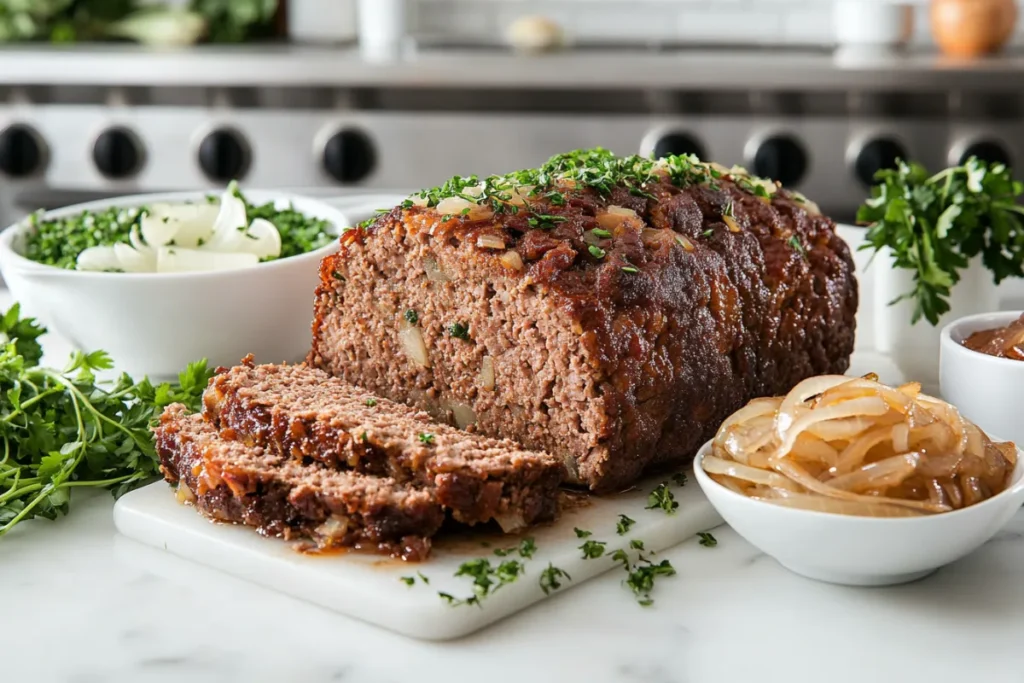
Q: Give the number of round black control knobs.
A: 8